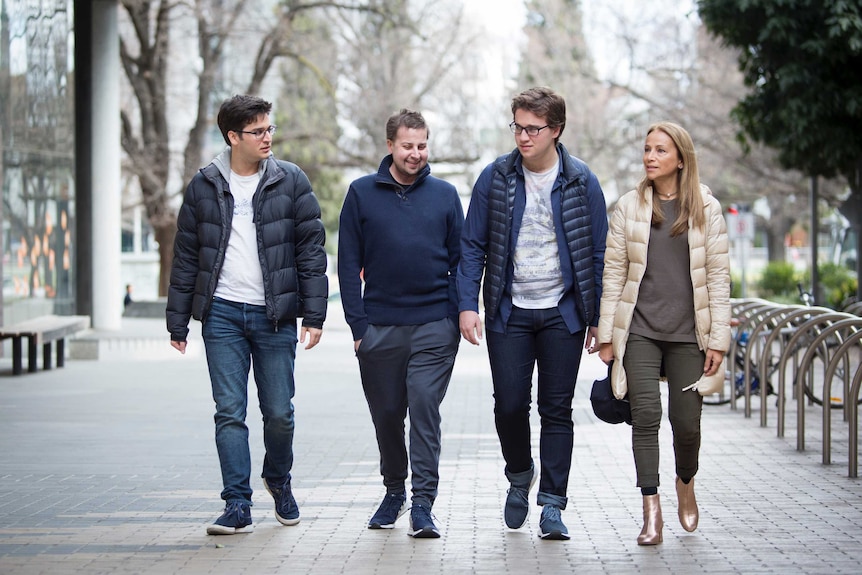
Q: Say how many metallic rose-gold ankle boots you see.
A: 2